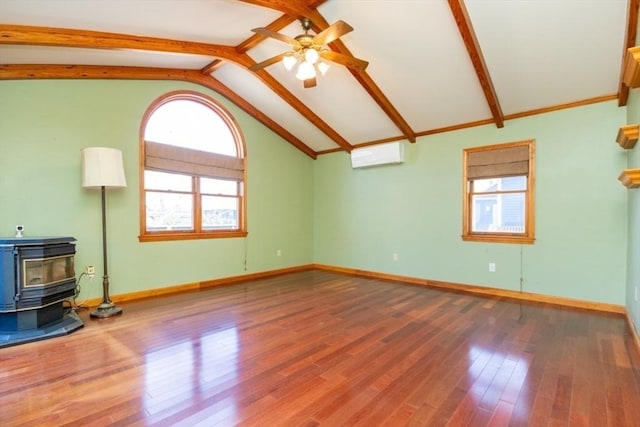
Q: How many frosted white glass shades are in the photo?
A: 4